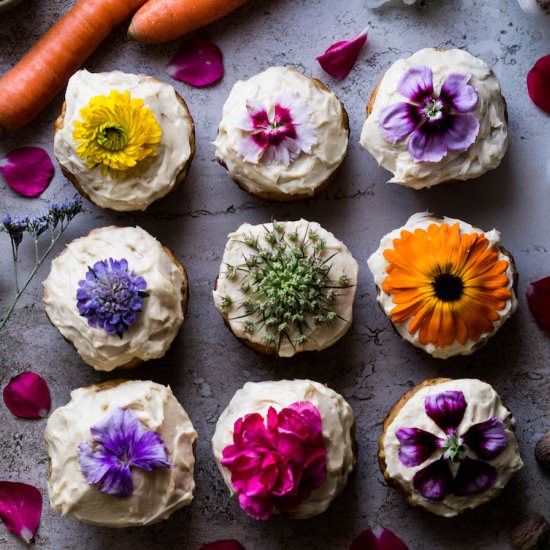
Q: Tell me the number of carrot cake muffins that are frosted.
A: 9